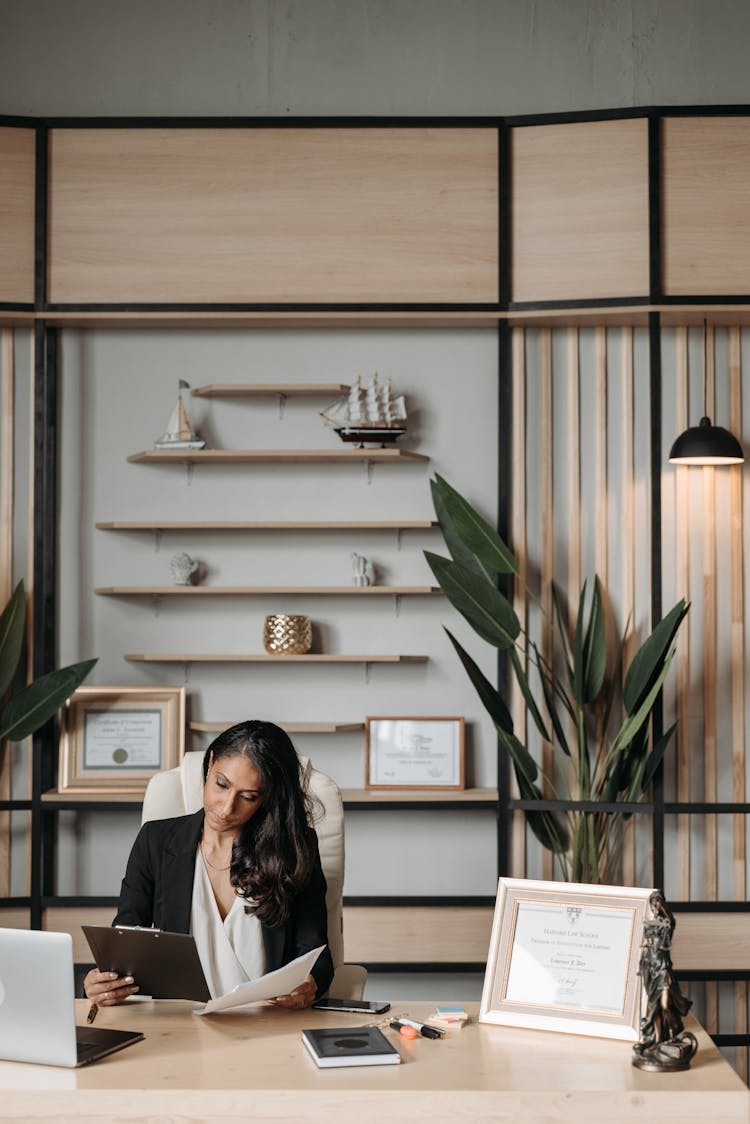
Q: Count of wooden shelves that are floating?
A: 6